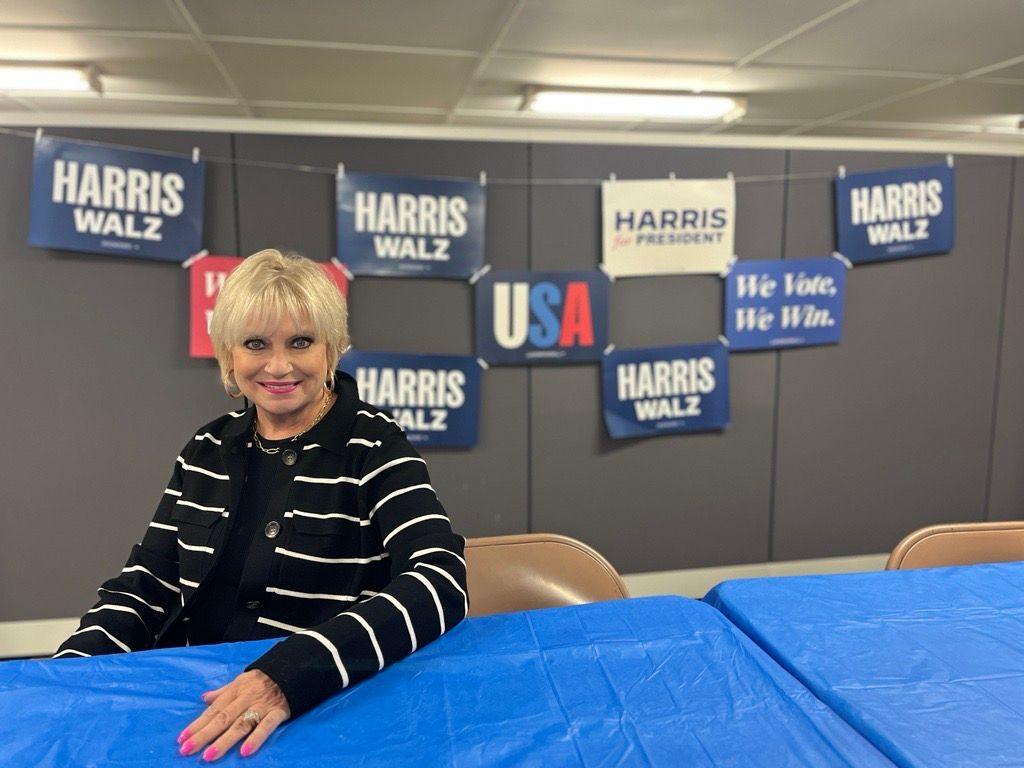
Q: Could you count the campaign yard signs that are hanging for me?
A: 9